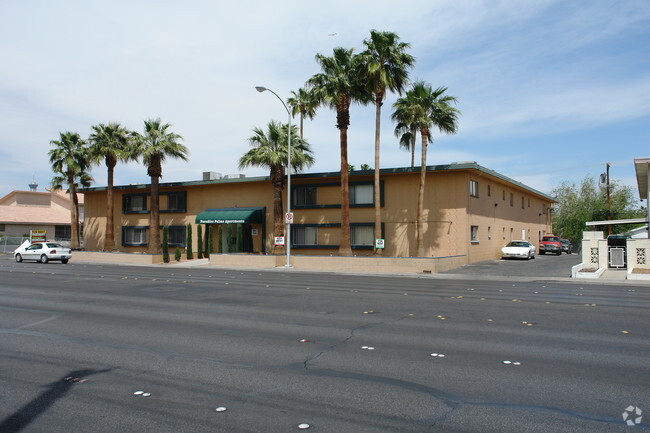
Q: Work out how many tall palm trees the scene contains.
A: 9